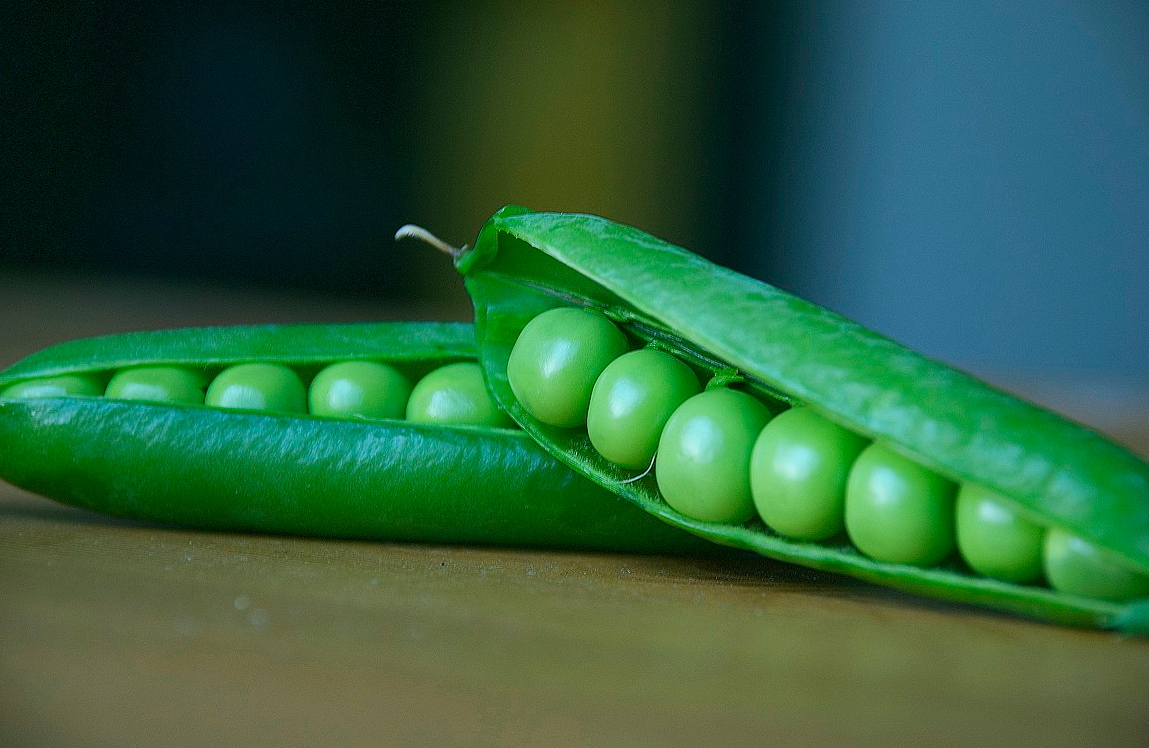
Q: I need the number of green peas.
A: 12